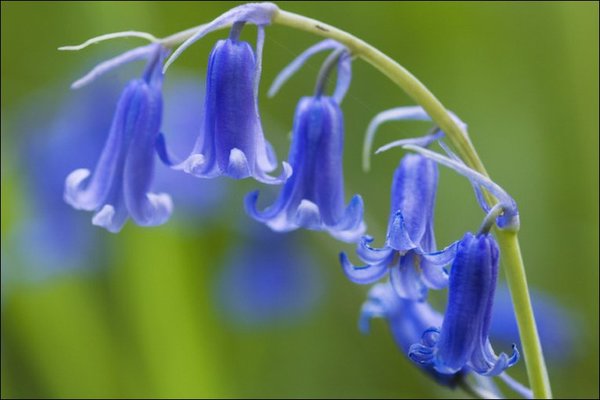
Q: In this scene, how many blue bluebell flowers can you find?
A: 6